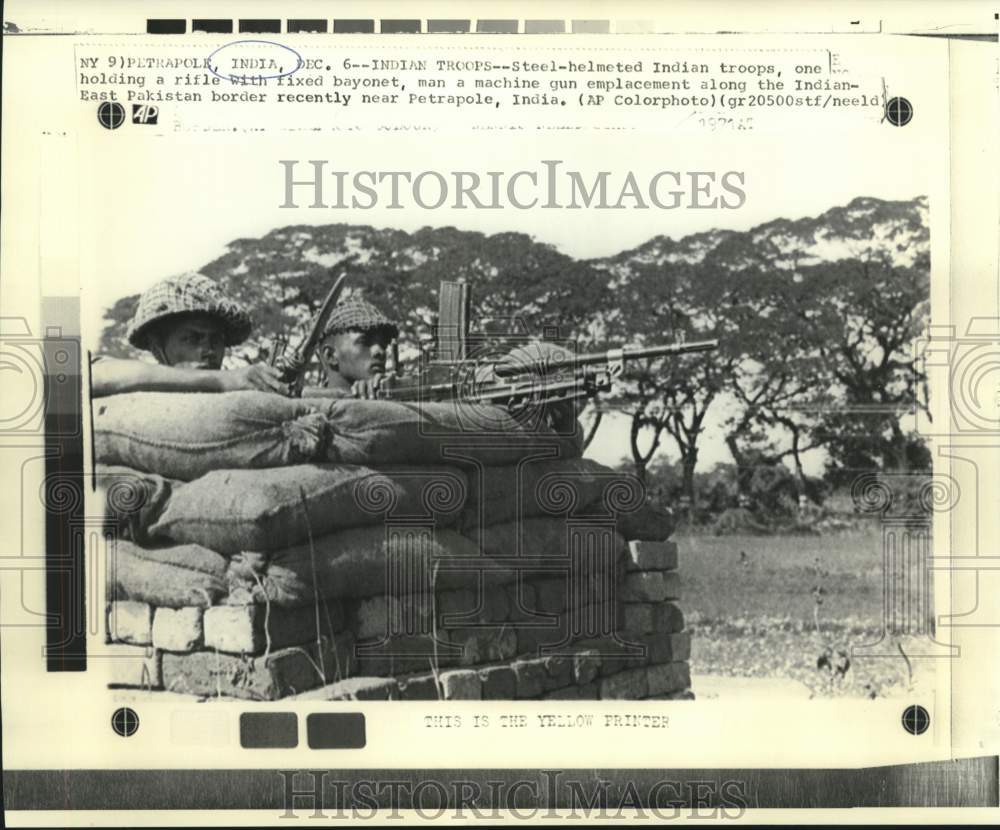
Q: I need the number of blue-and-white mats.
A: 0